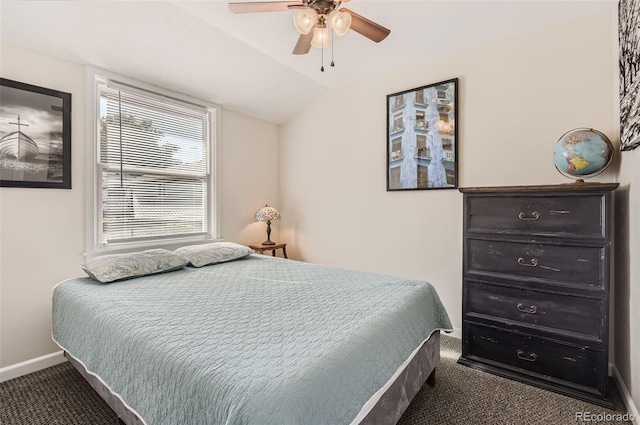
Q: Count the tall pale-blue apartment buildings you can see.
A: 1